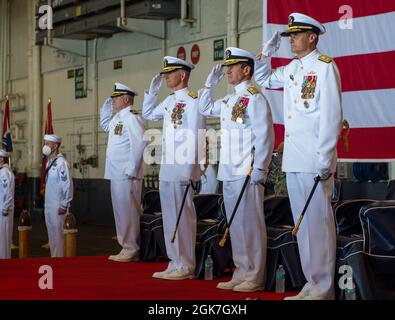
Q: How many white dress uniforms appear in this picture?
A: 6